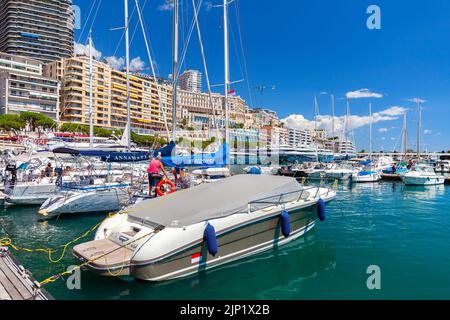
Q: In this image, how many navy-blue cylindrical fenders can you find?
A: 3